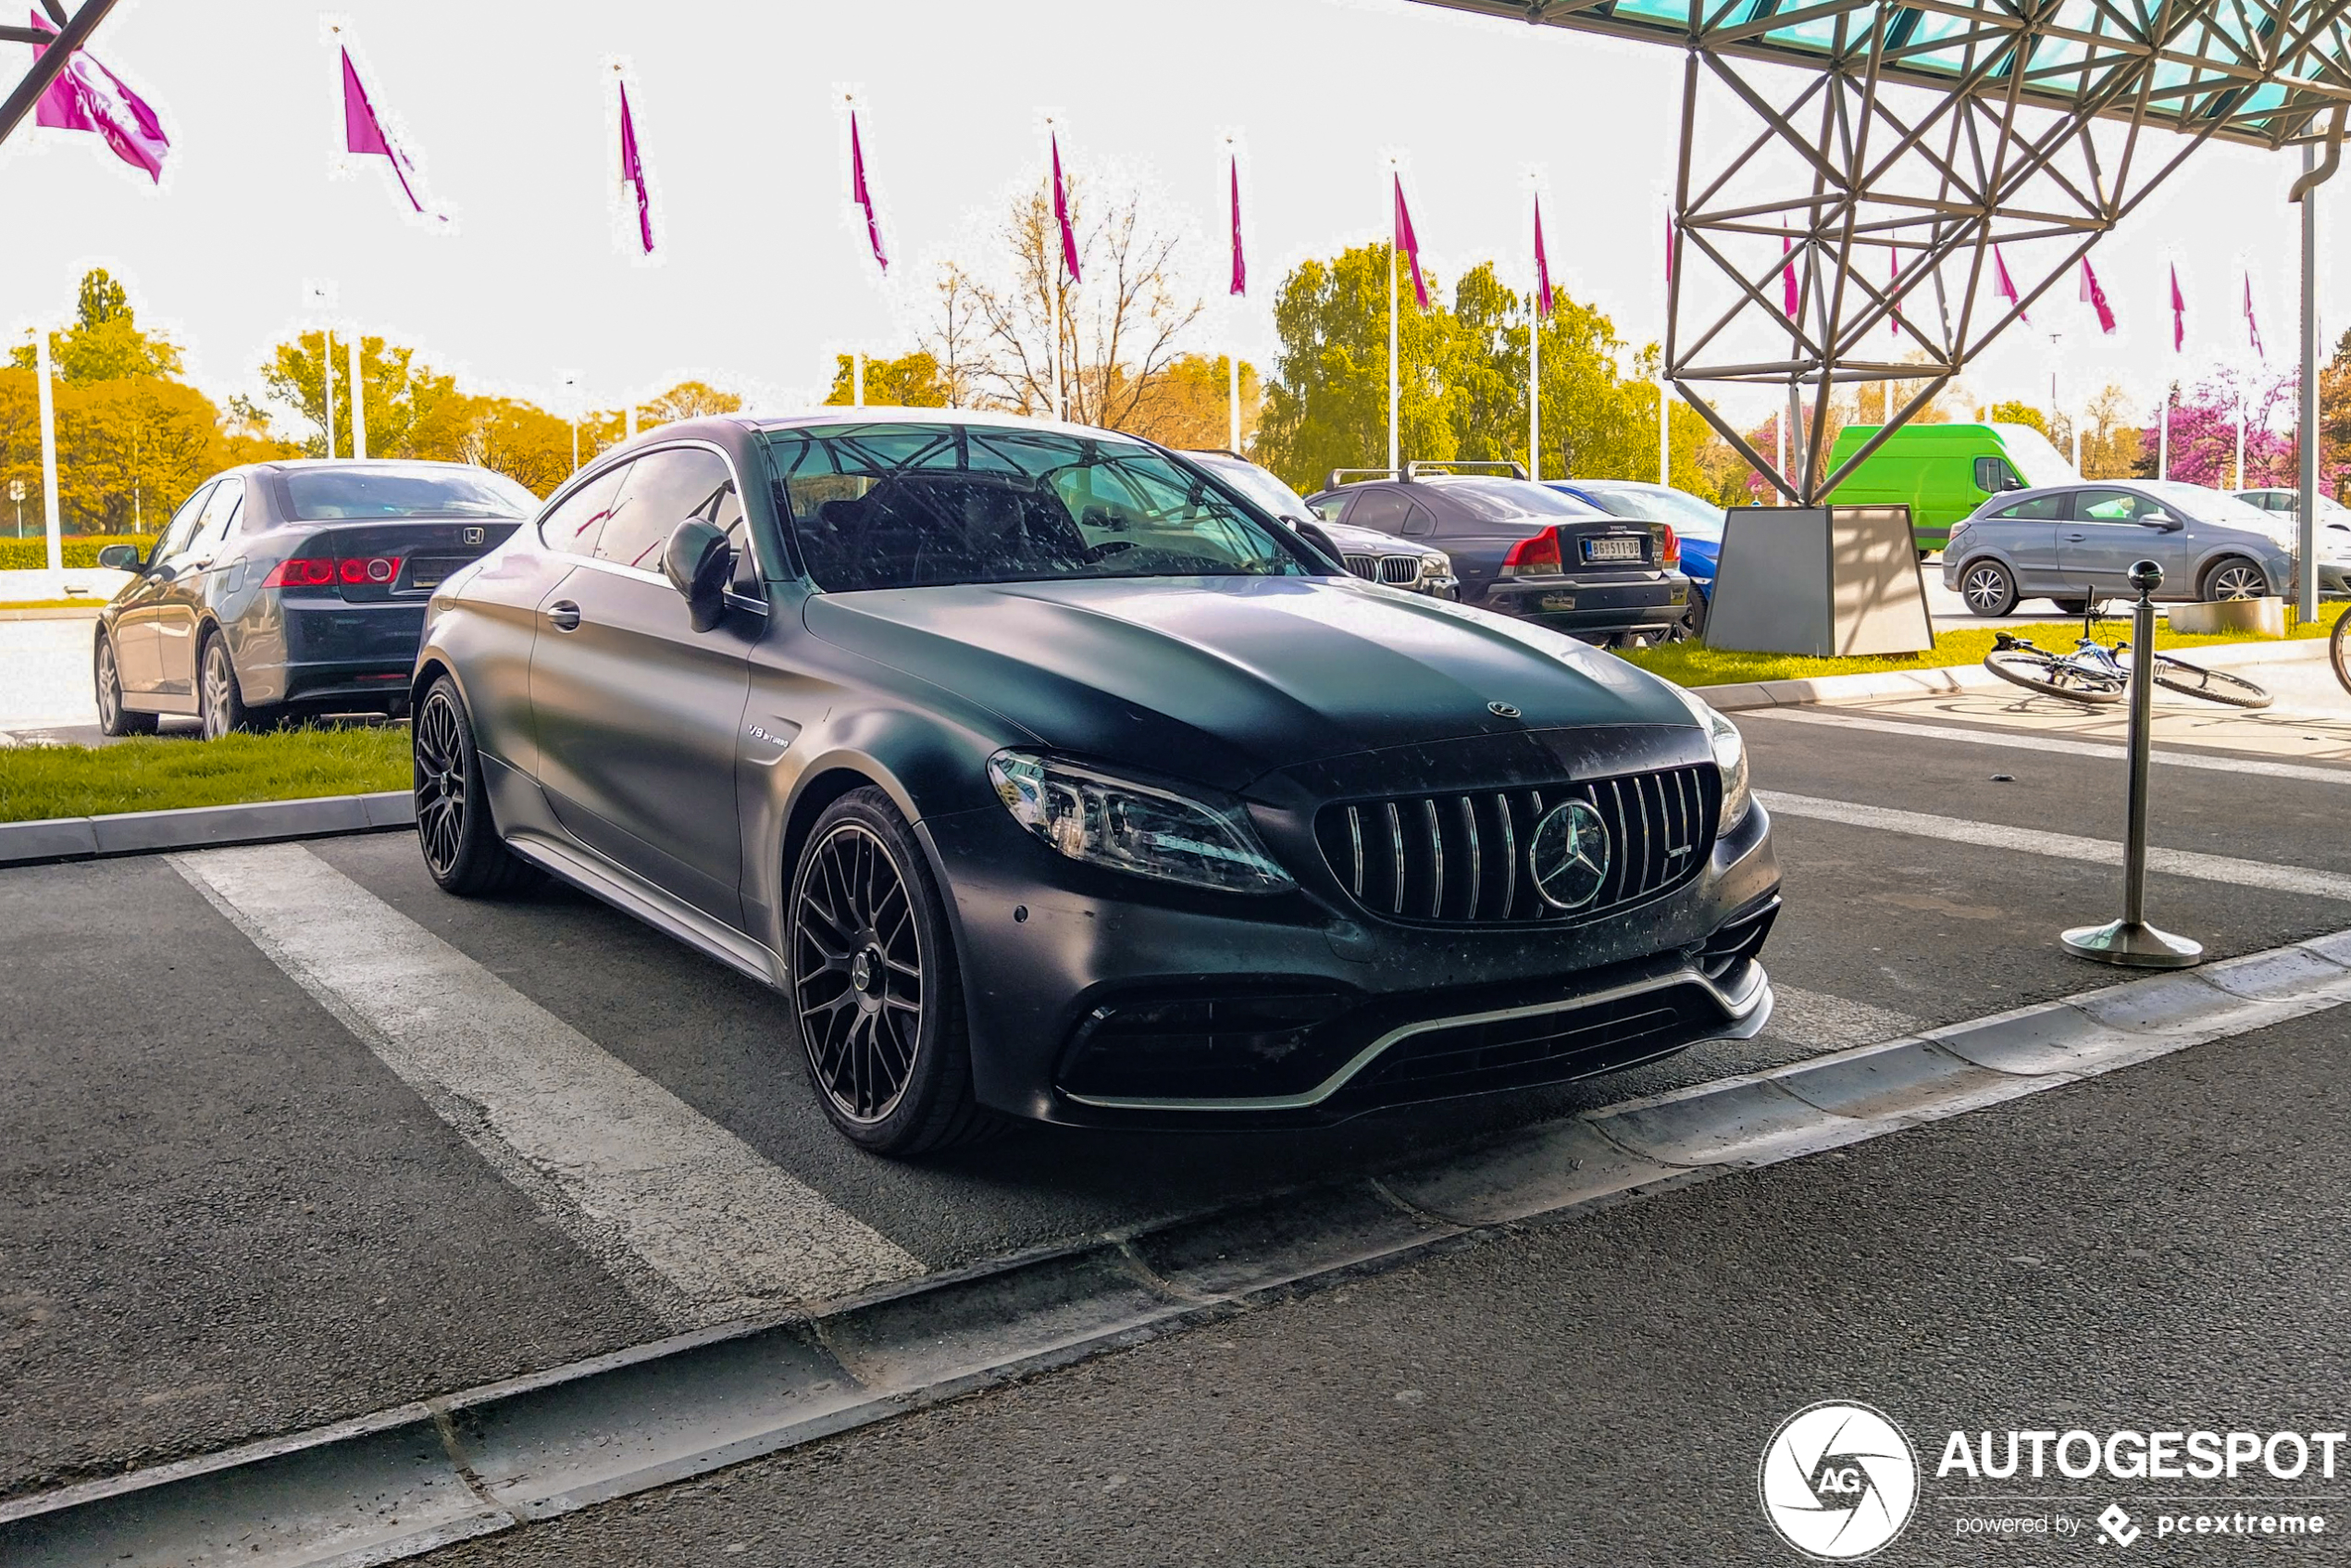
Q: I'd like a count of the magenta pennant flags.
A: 15